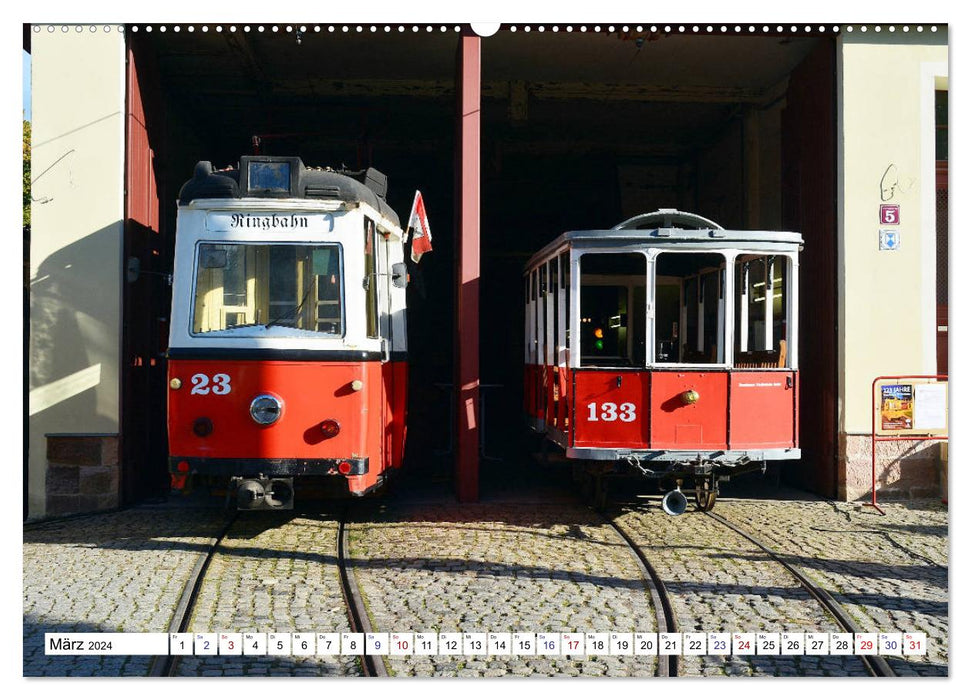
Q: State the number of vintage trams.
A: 2